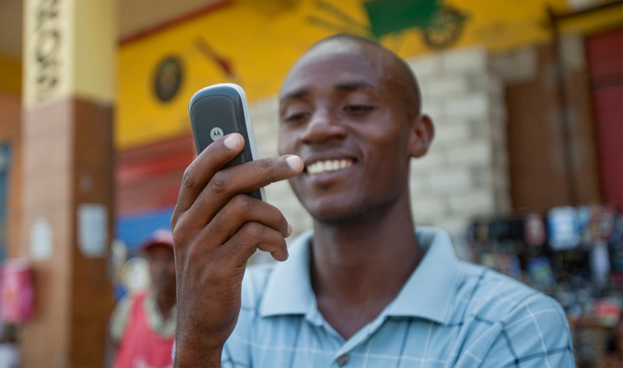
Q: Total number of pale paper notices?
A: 2